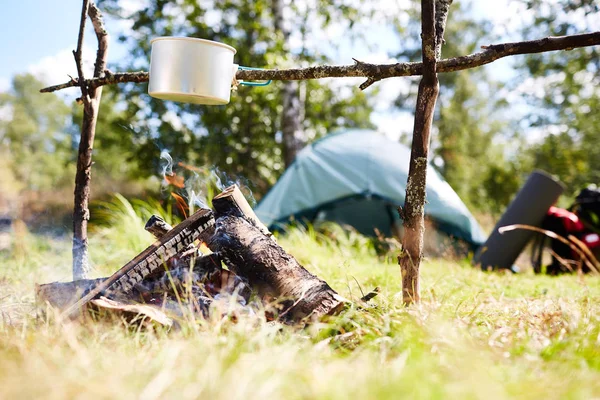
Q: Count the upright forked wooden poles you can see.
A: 2